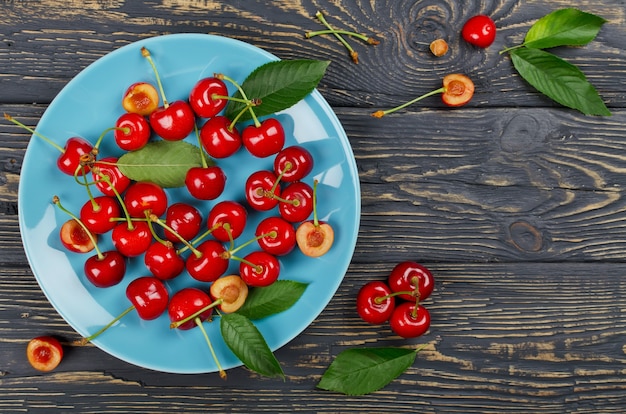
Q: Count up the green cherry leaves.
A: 7